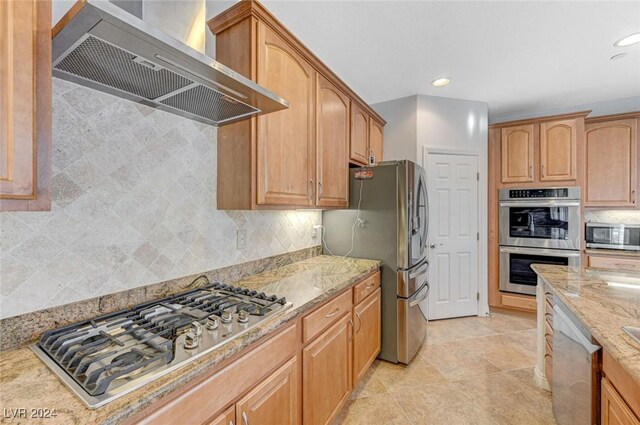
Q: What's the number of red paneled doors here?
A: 0